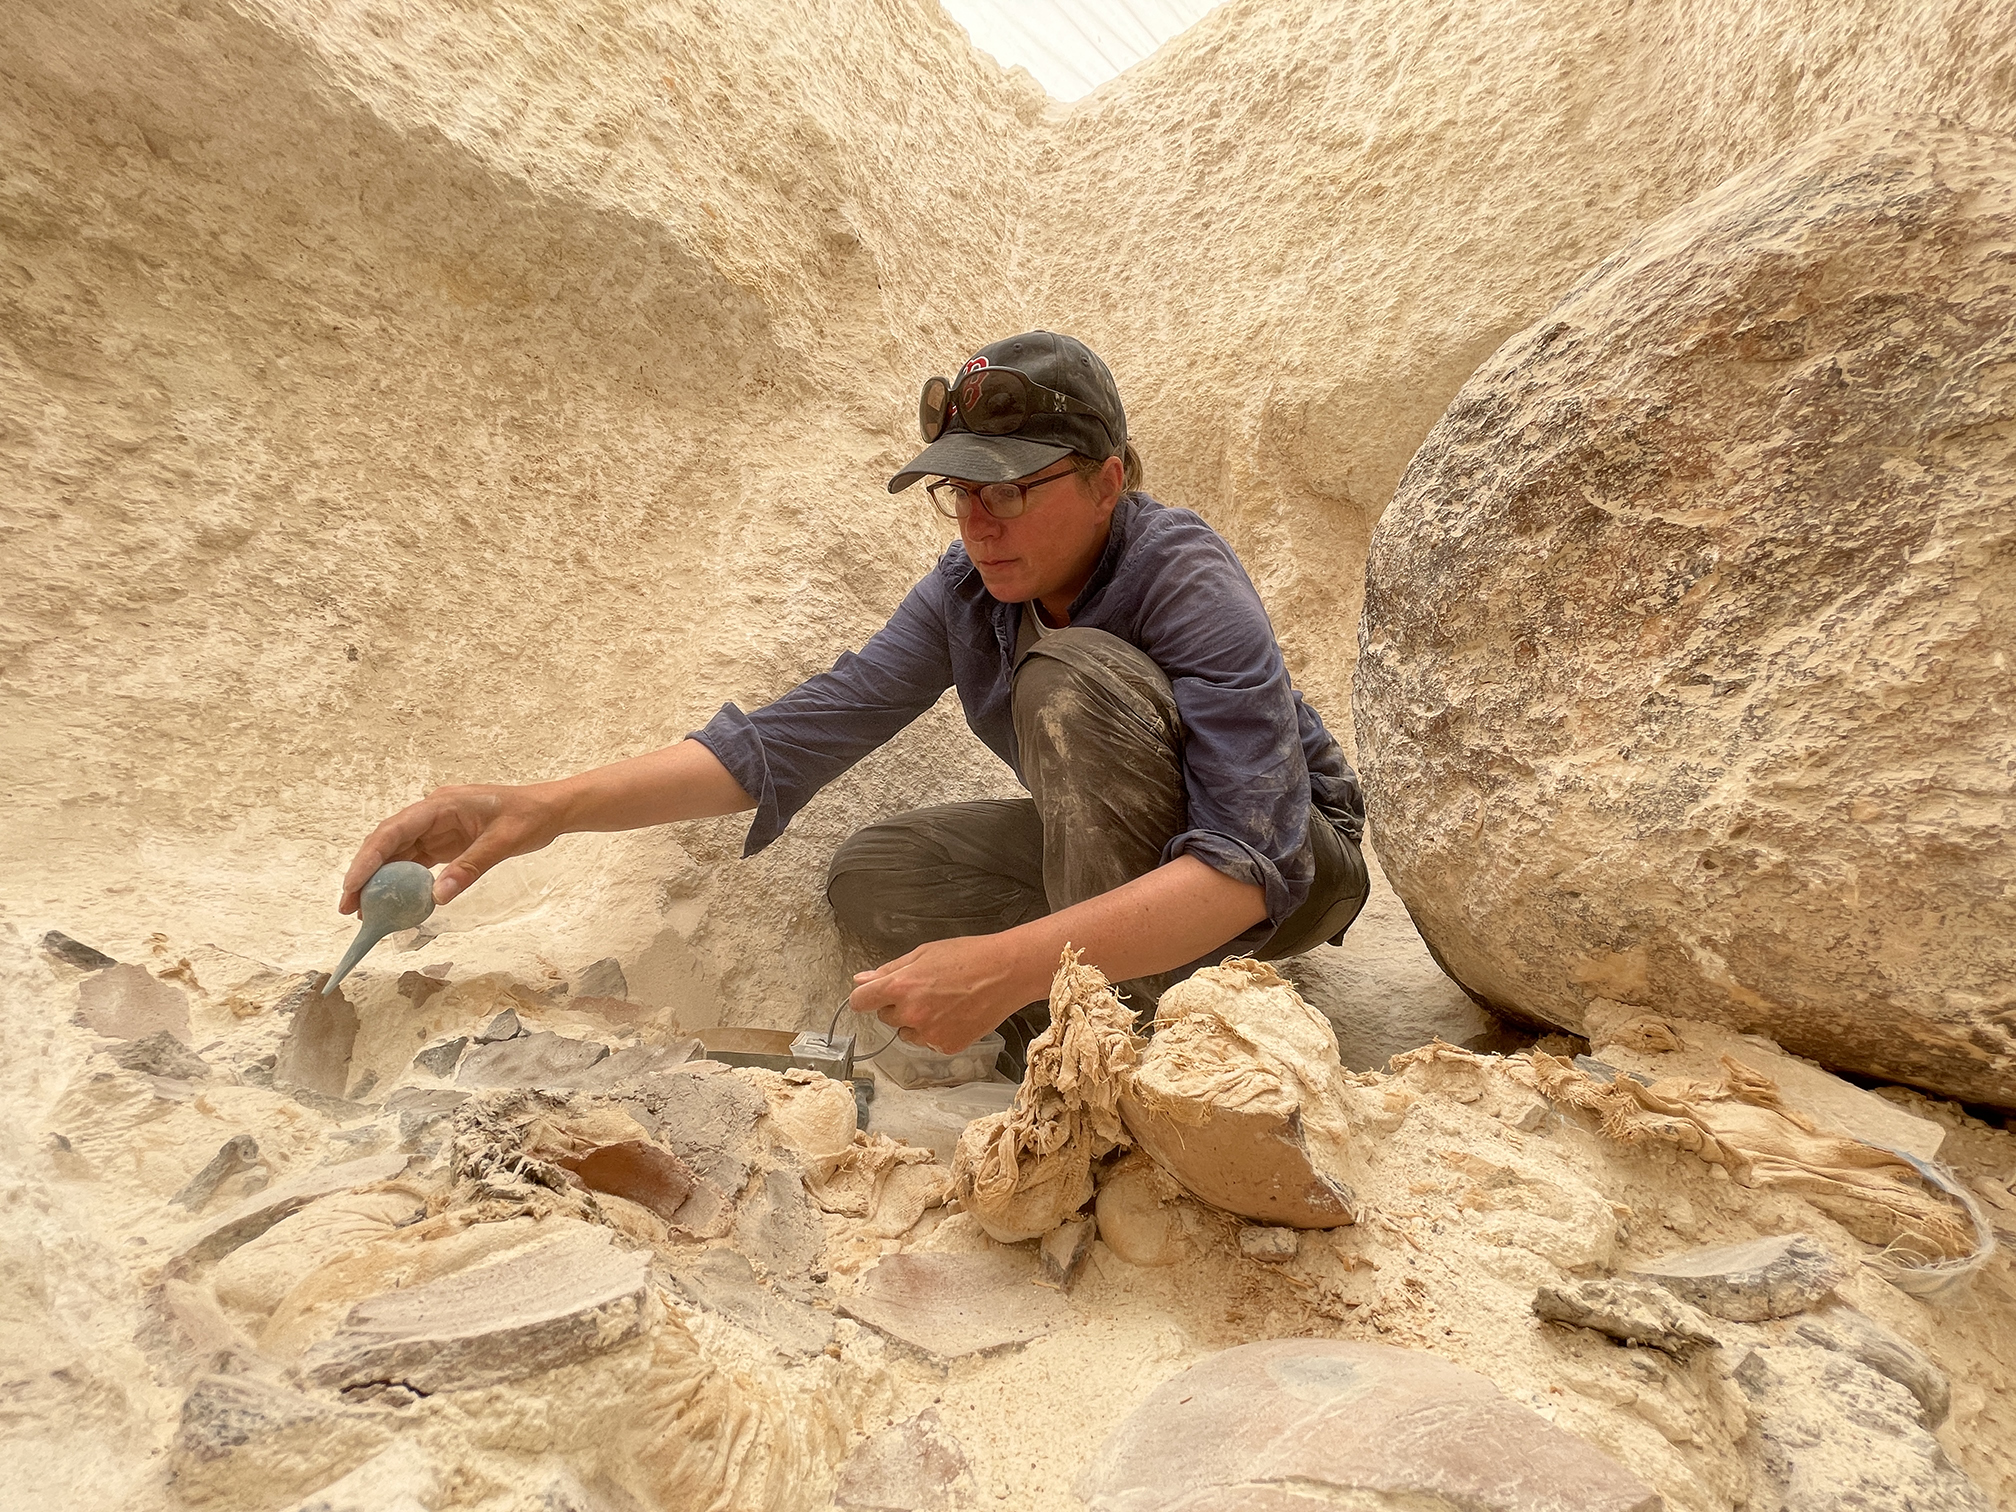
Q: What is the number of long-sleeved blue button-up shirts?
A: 1